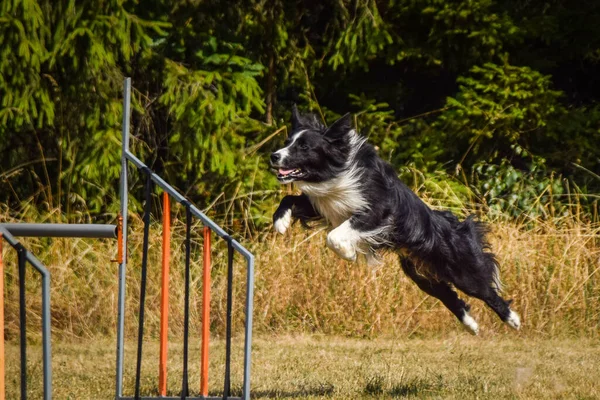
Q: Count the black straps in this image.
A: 4